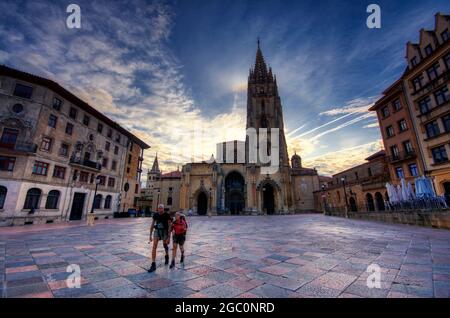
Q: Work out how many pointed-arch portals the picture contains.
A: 3